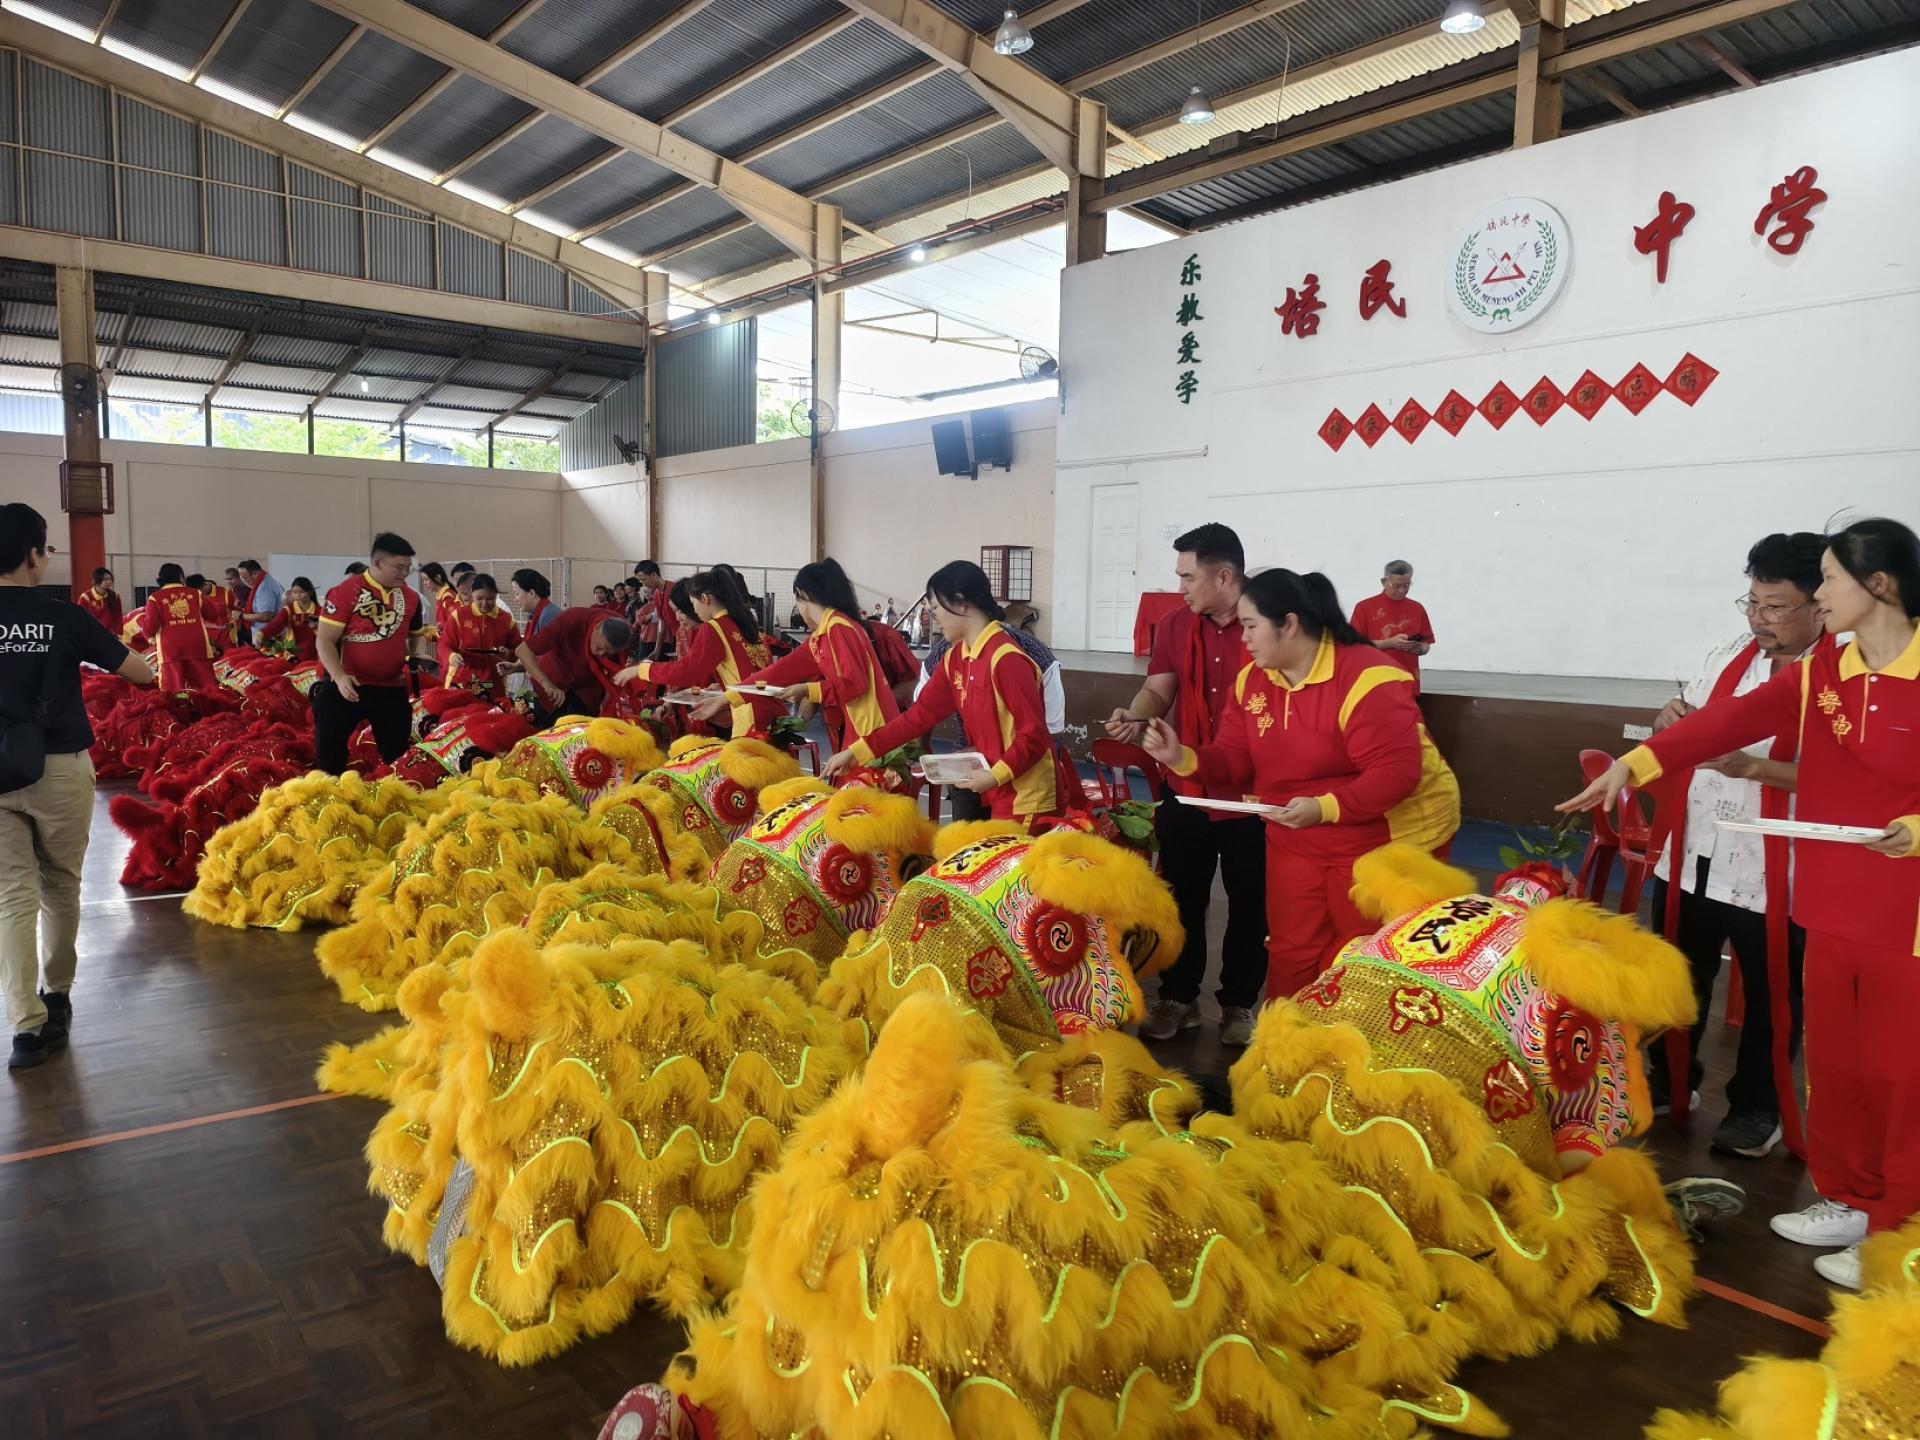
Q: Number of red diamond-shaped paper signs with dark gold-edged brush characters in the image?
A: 9